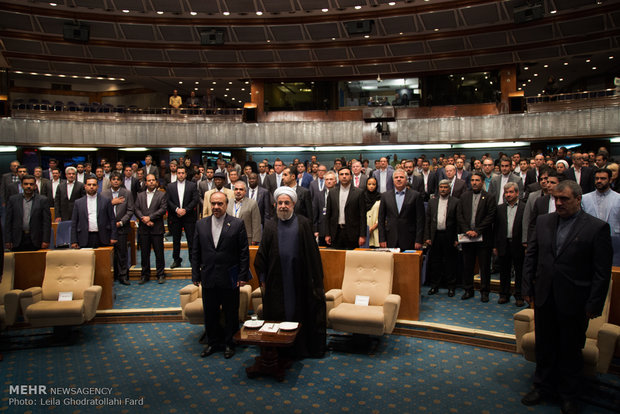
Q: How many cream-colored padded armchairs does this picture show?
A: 6